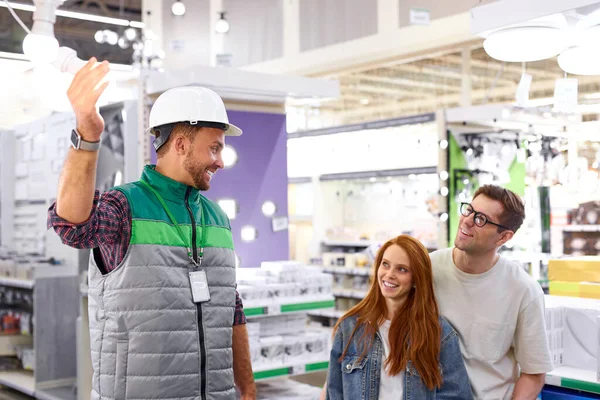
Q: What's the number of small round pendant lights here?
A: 2